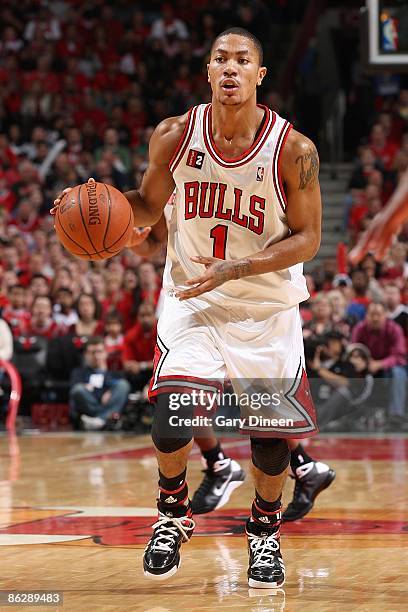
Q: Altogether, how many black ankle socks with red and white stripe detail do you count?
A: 2